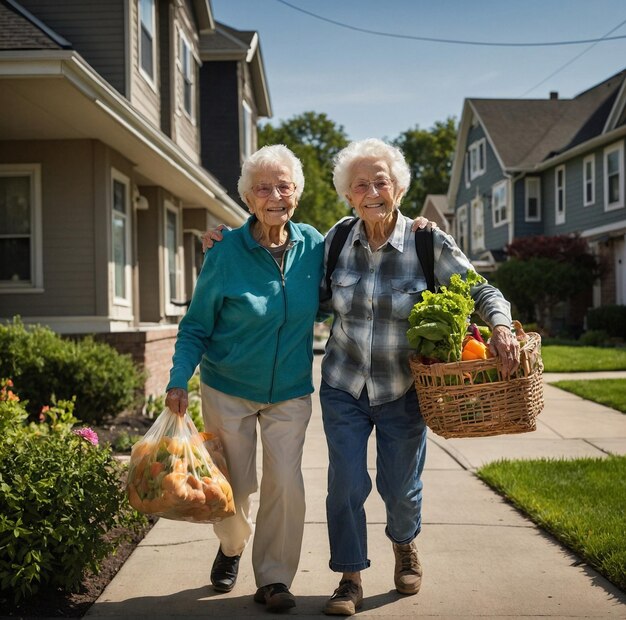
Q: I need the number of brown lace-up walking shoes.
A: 2